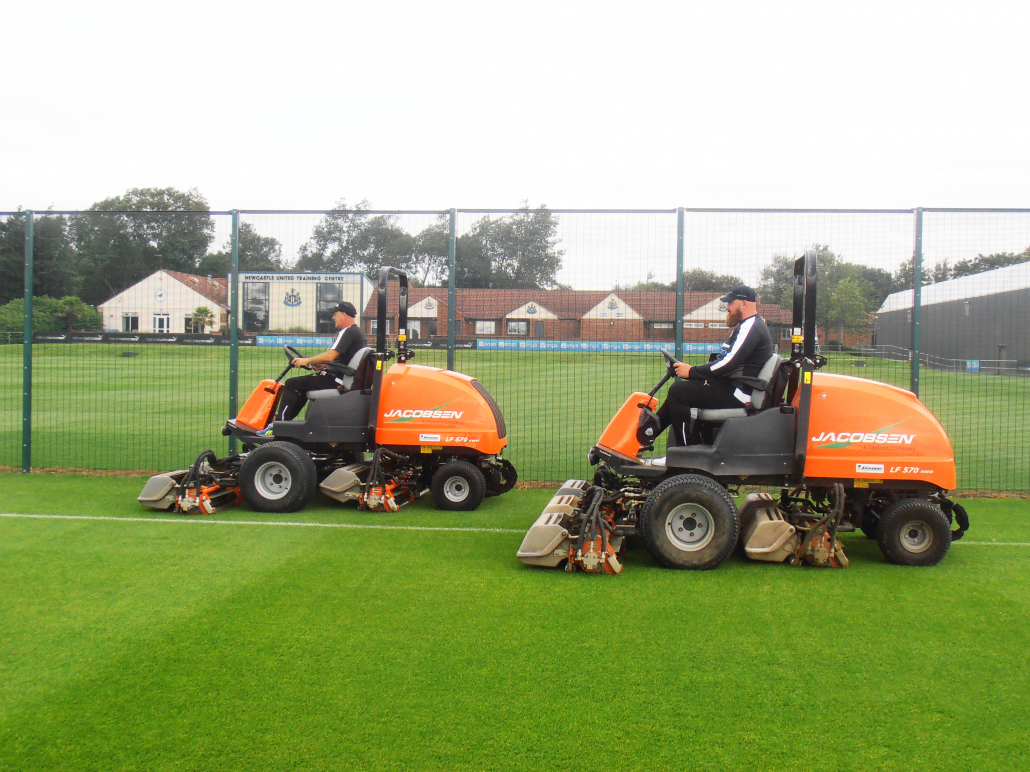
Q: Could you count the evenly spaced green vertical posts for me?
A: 5